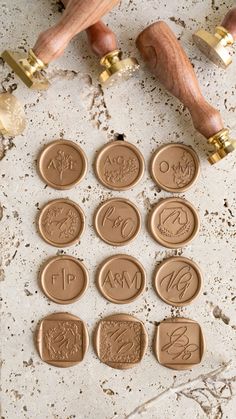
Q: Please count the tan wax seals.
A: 12